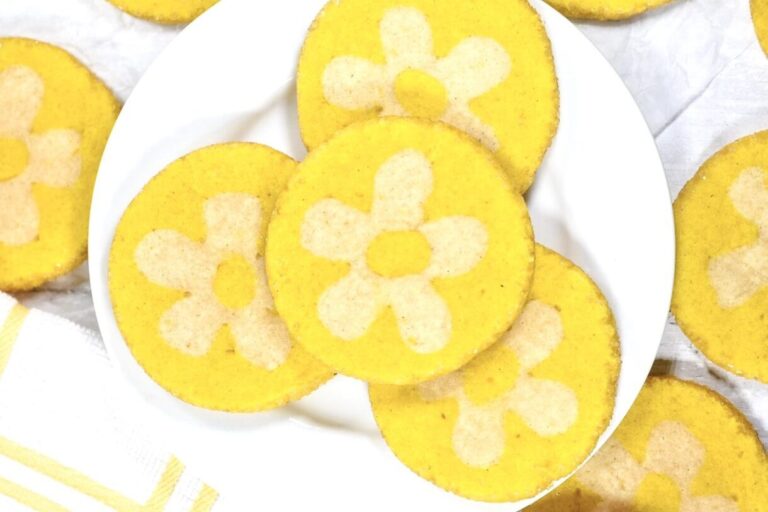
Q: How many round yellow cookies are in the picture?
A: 10